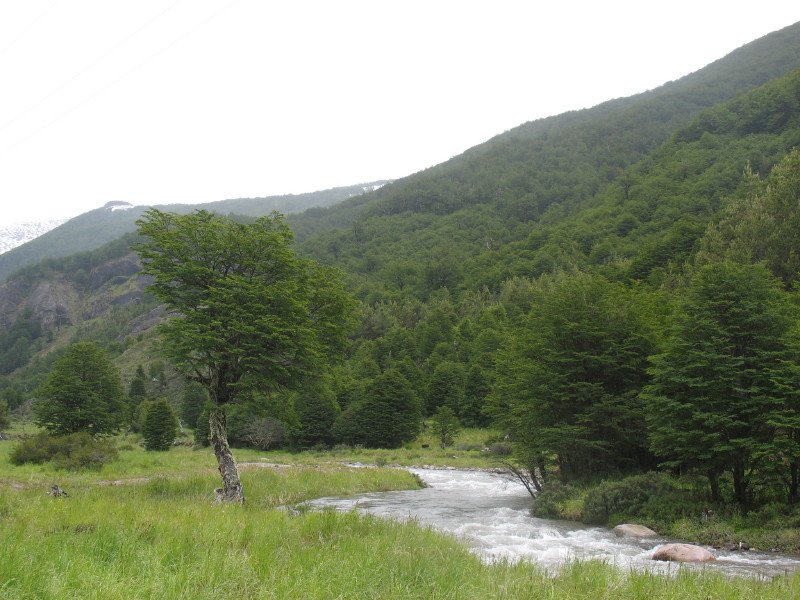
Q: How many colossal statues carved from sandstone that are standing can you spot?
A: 0